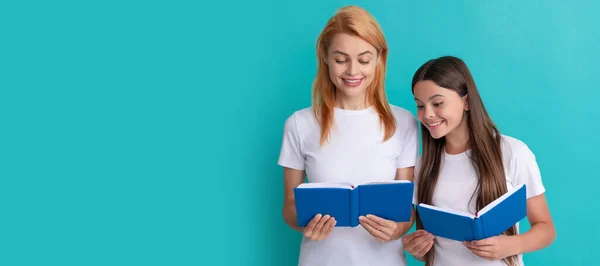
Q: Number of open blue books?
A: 2